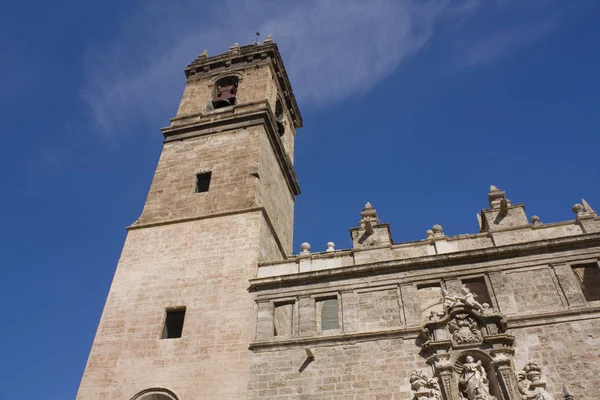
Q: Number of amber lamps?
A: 0